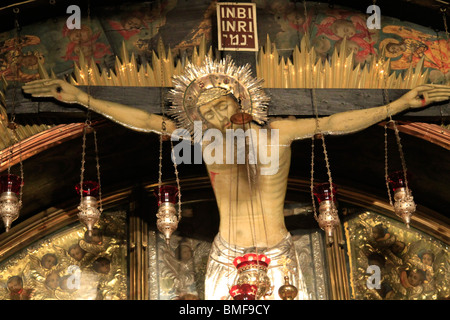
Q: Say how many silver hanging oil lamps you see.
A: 5